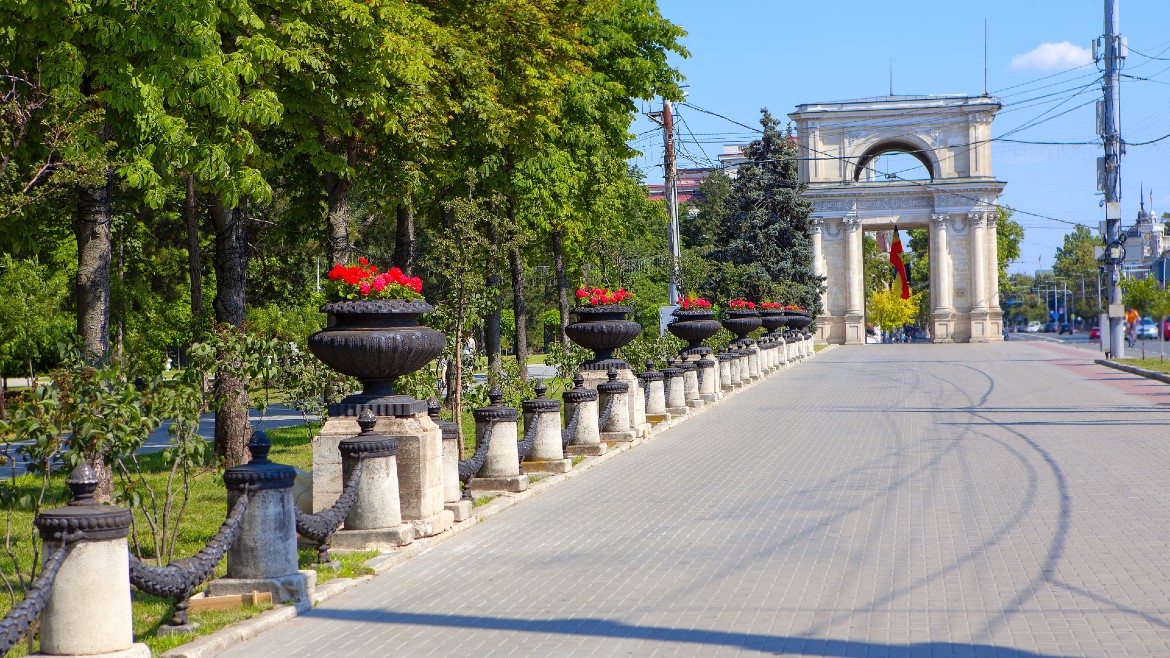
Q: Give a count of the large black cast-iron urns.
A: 6